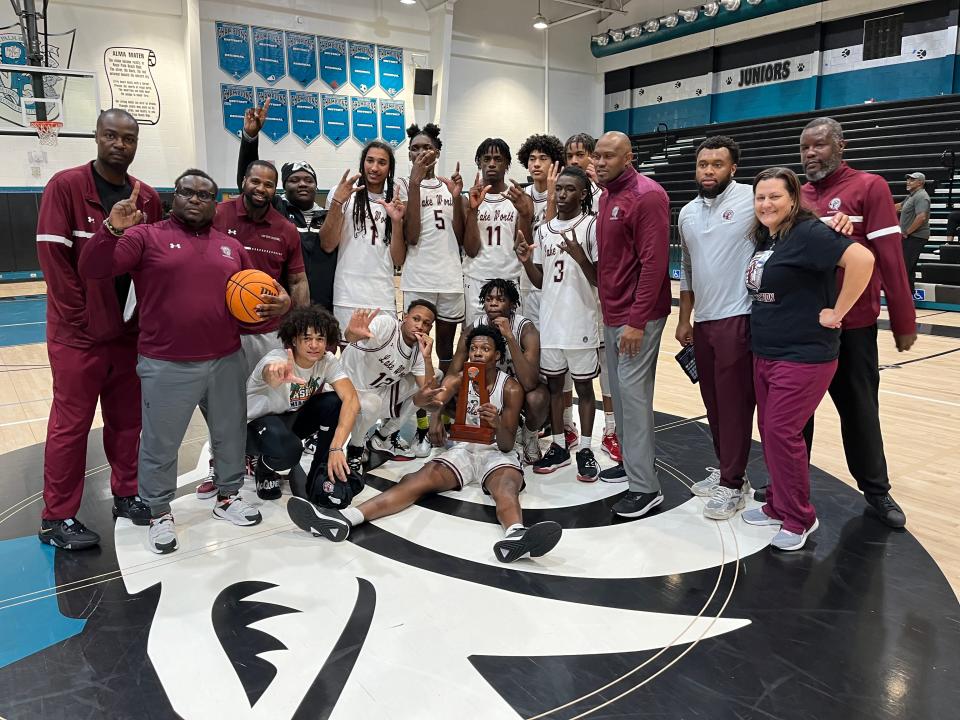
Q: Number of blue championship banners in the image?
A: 12